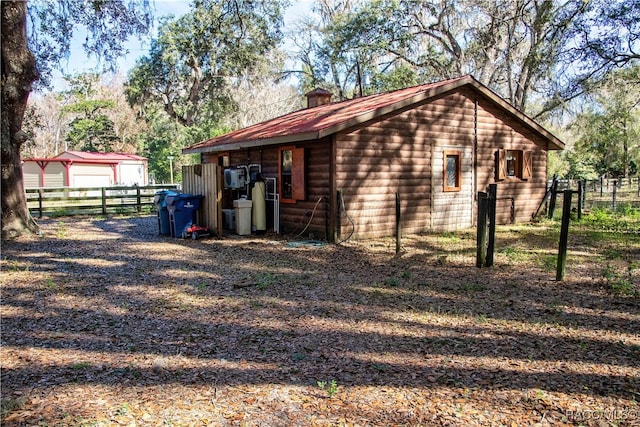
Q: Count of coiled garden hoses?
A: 1